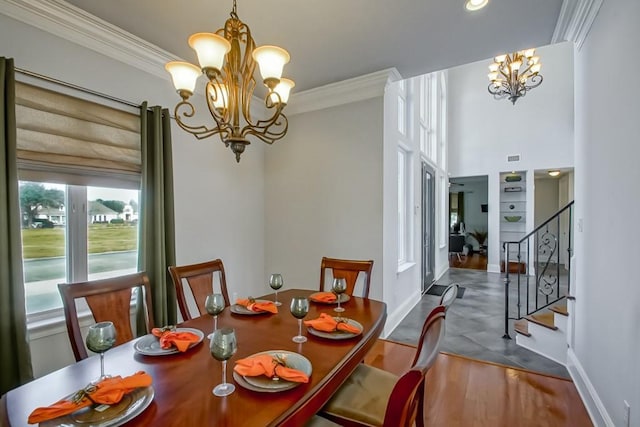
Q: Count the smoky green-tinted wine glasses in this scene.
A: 6